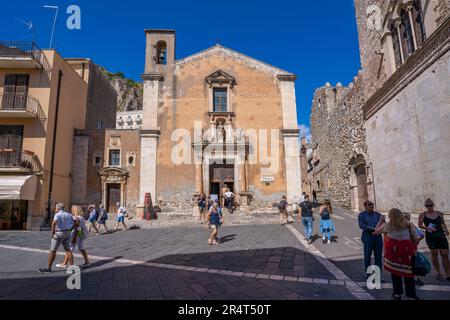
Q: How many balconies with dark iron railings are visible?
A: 3